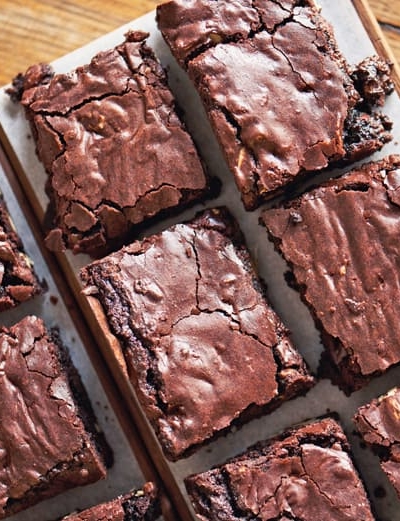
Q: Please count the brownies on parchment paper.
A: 9